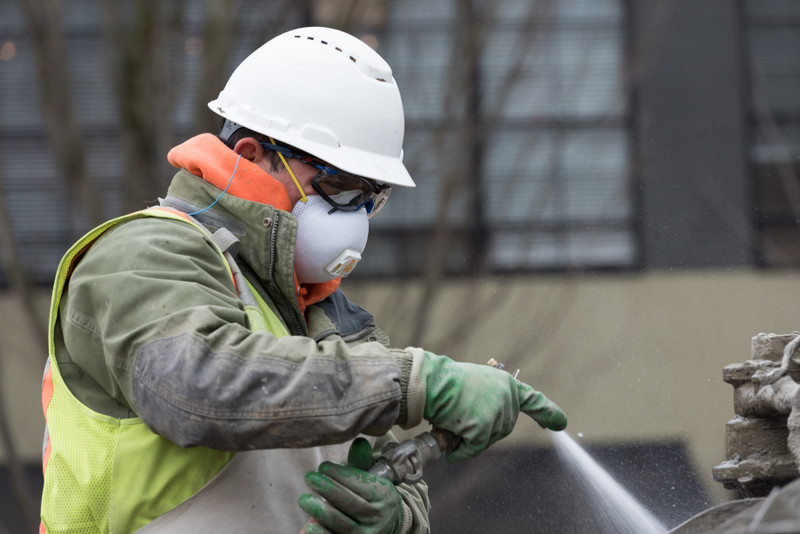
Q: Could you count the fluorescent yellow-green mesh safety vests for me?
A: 1